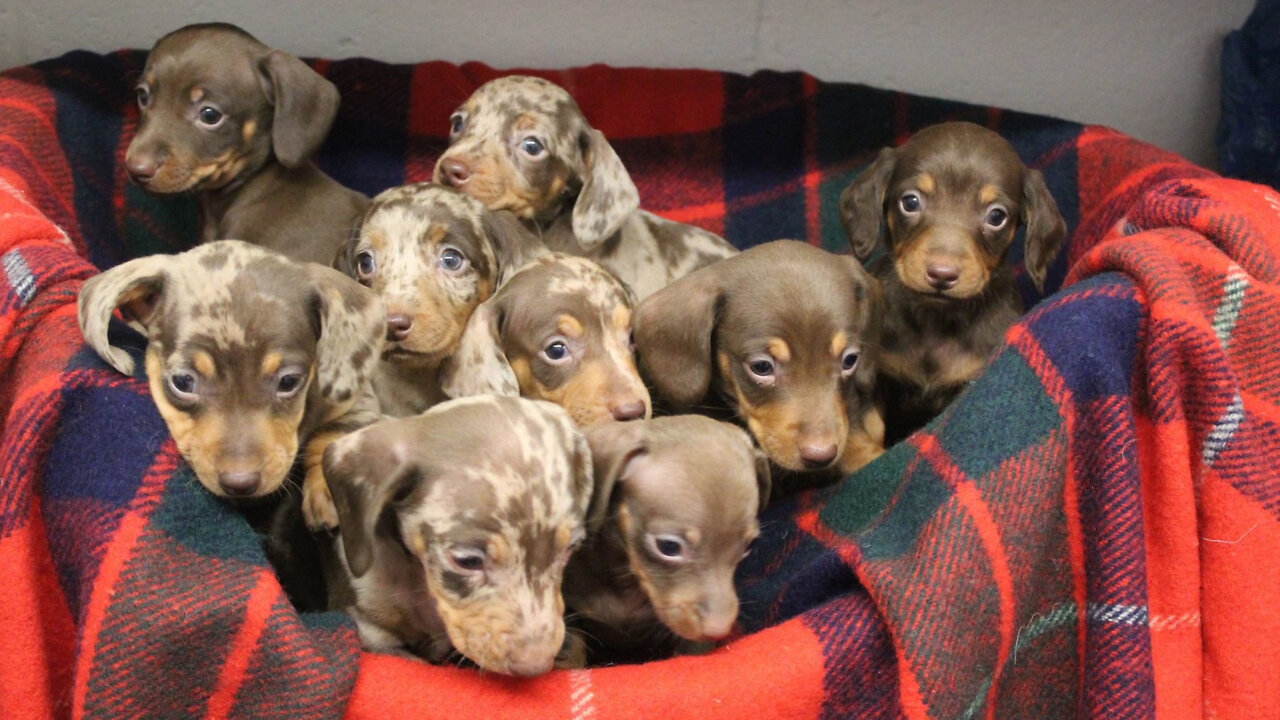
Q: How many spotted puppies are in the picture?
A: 5